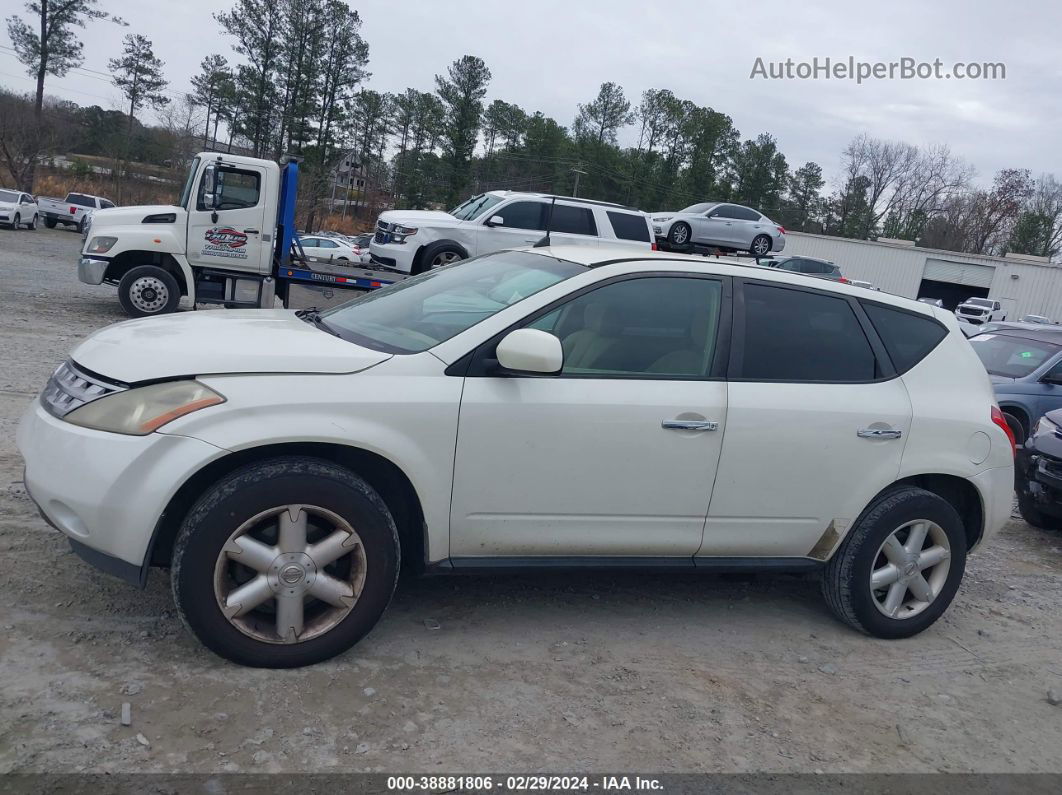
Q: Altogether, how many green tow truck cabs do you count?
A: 0